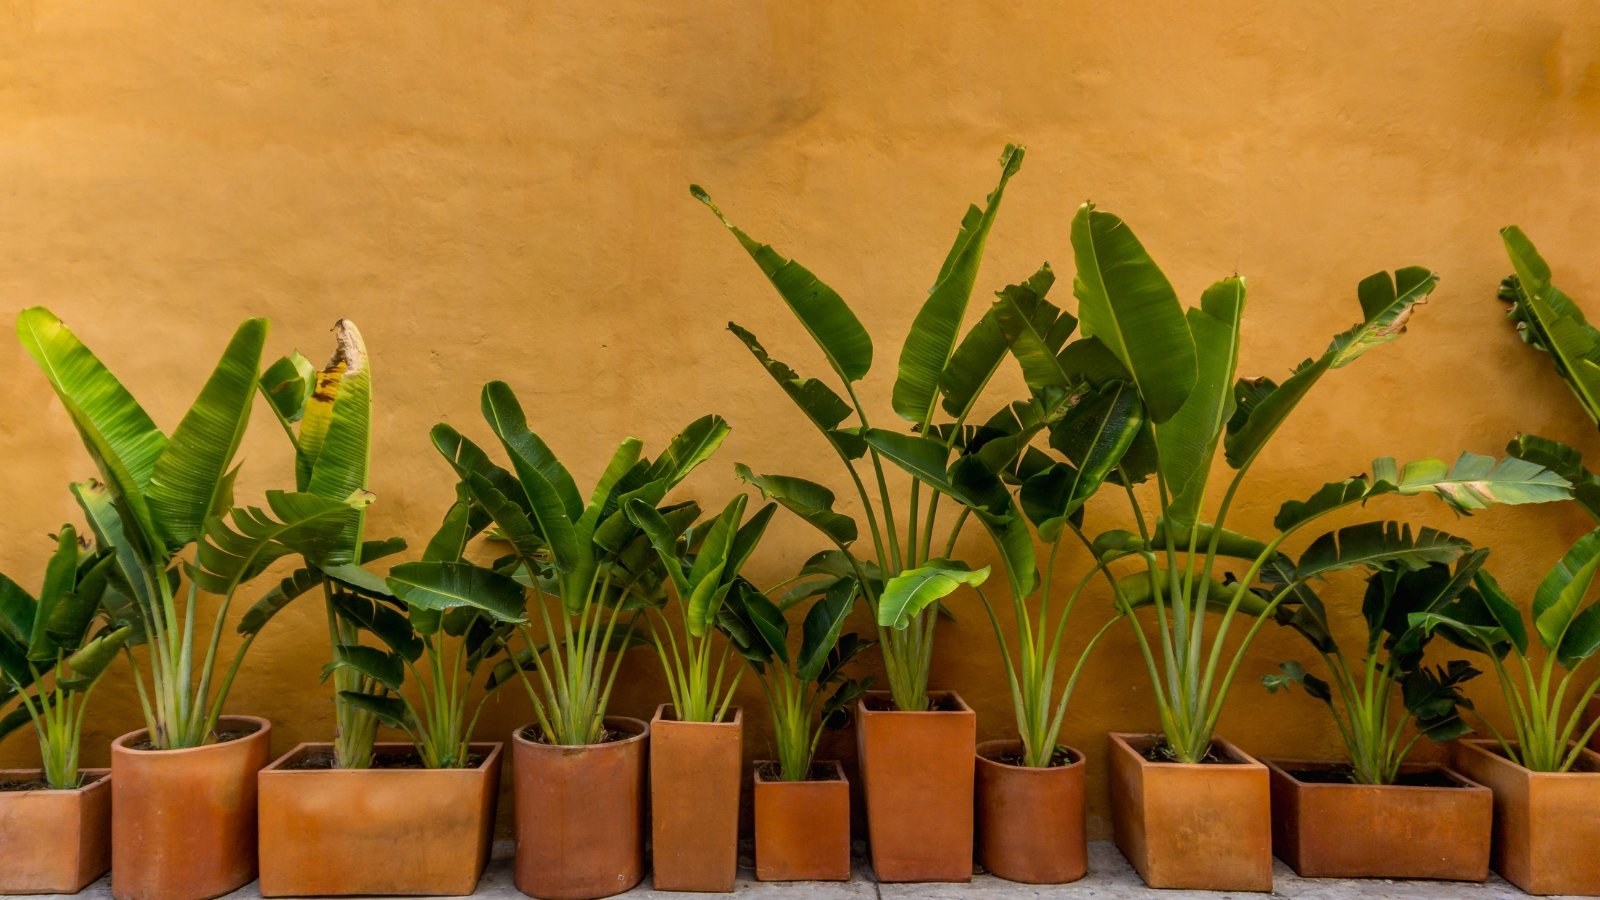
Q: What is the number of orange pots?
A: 11